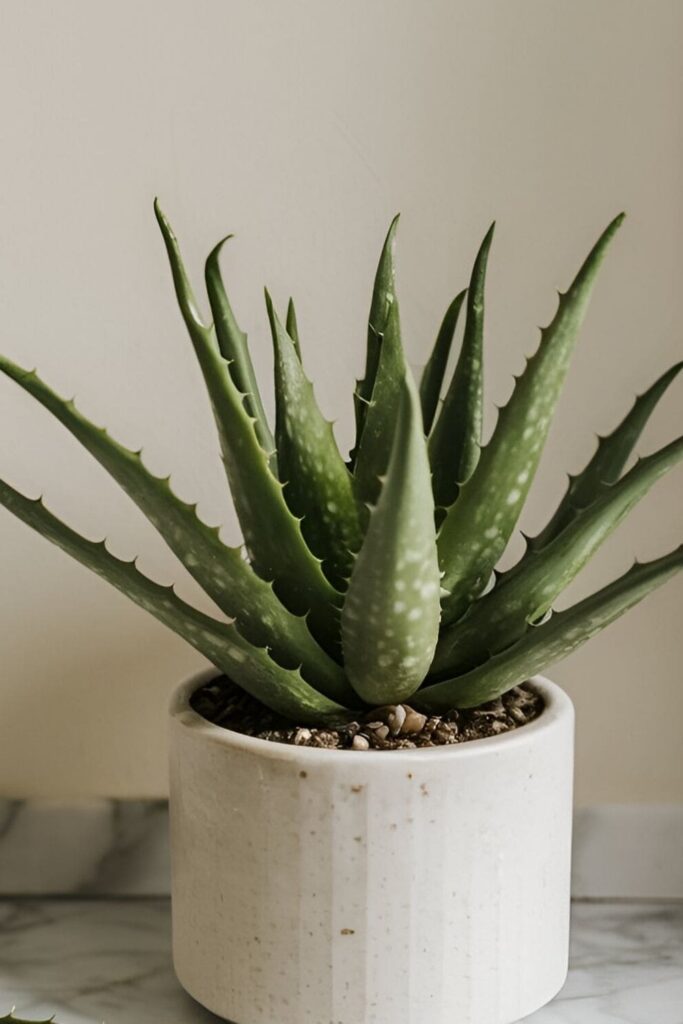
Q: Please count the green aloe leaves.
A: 15